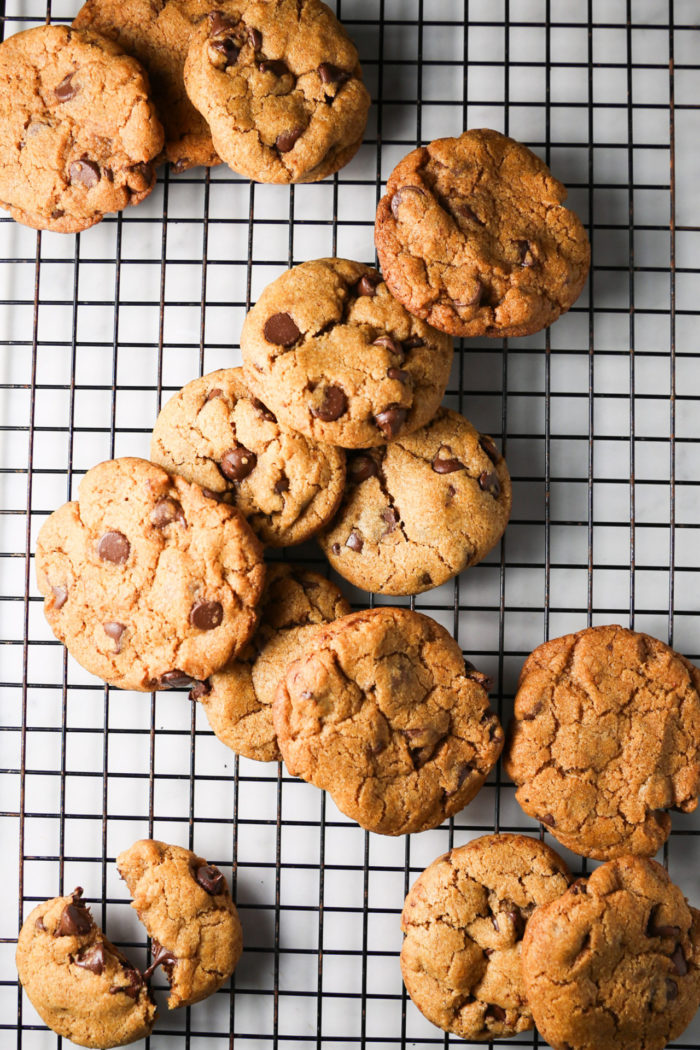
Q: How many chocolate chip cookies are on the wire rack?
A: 14